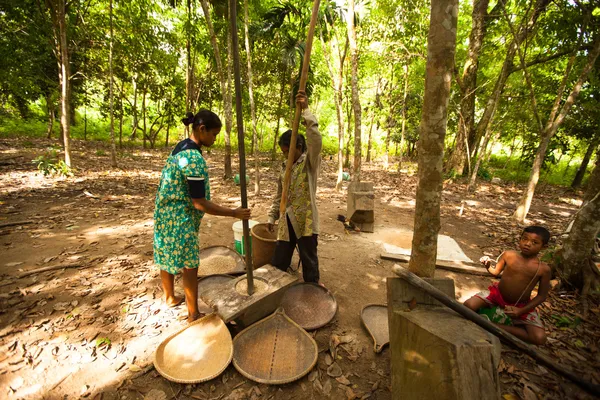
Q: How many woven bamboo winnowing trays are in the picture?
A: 6